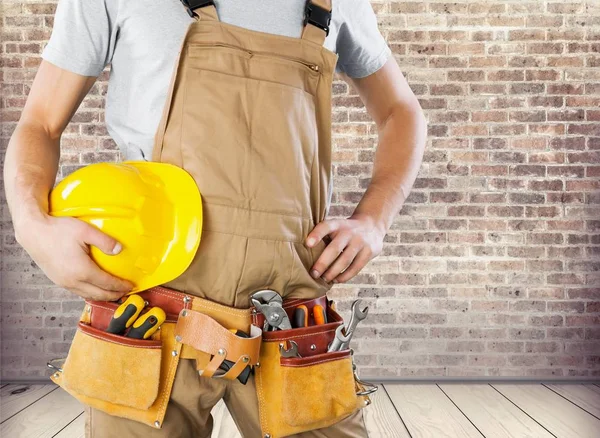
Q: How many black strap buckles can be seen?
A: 2